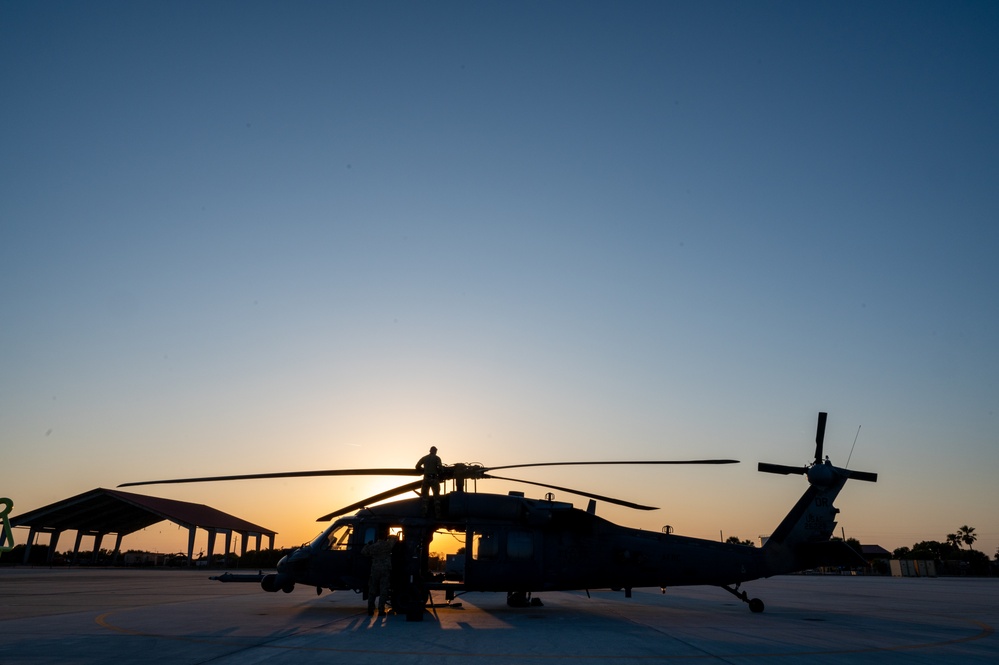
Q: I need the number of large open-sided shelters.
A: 1